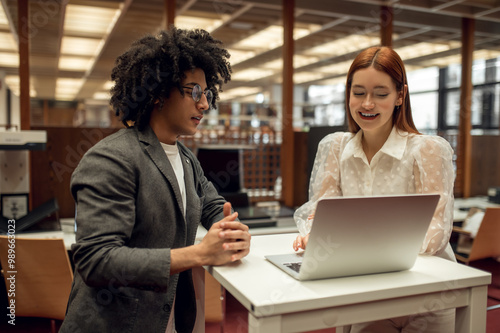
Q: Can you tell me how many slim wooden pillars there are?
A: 5